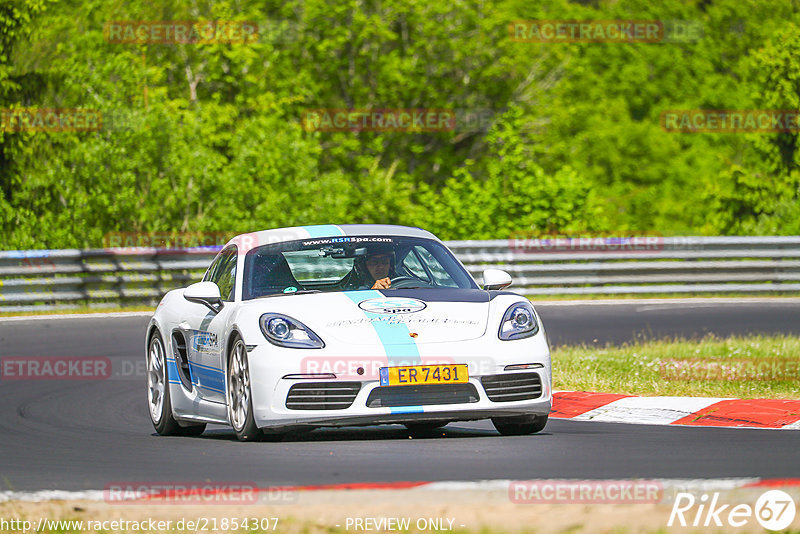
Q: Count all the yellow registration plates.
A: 1